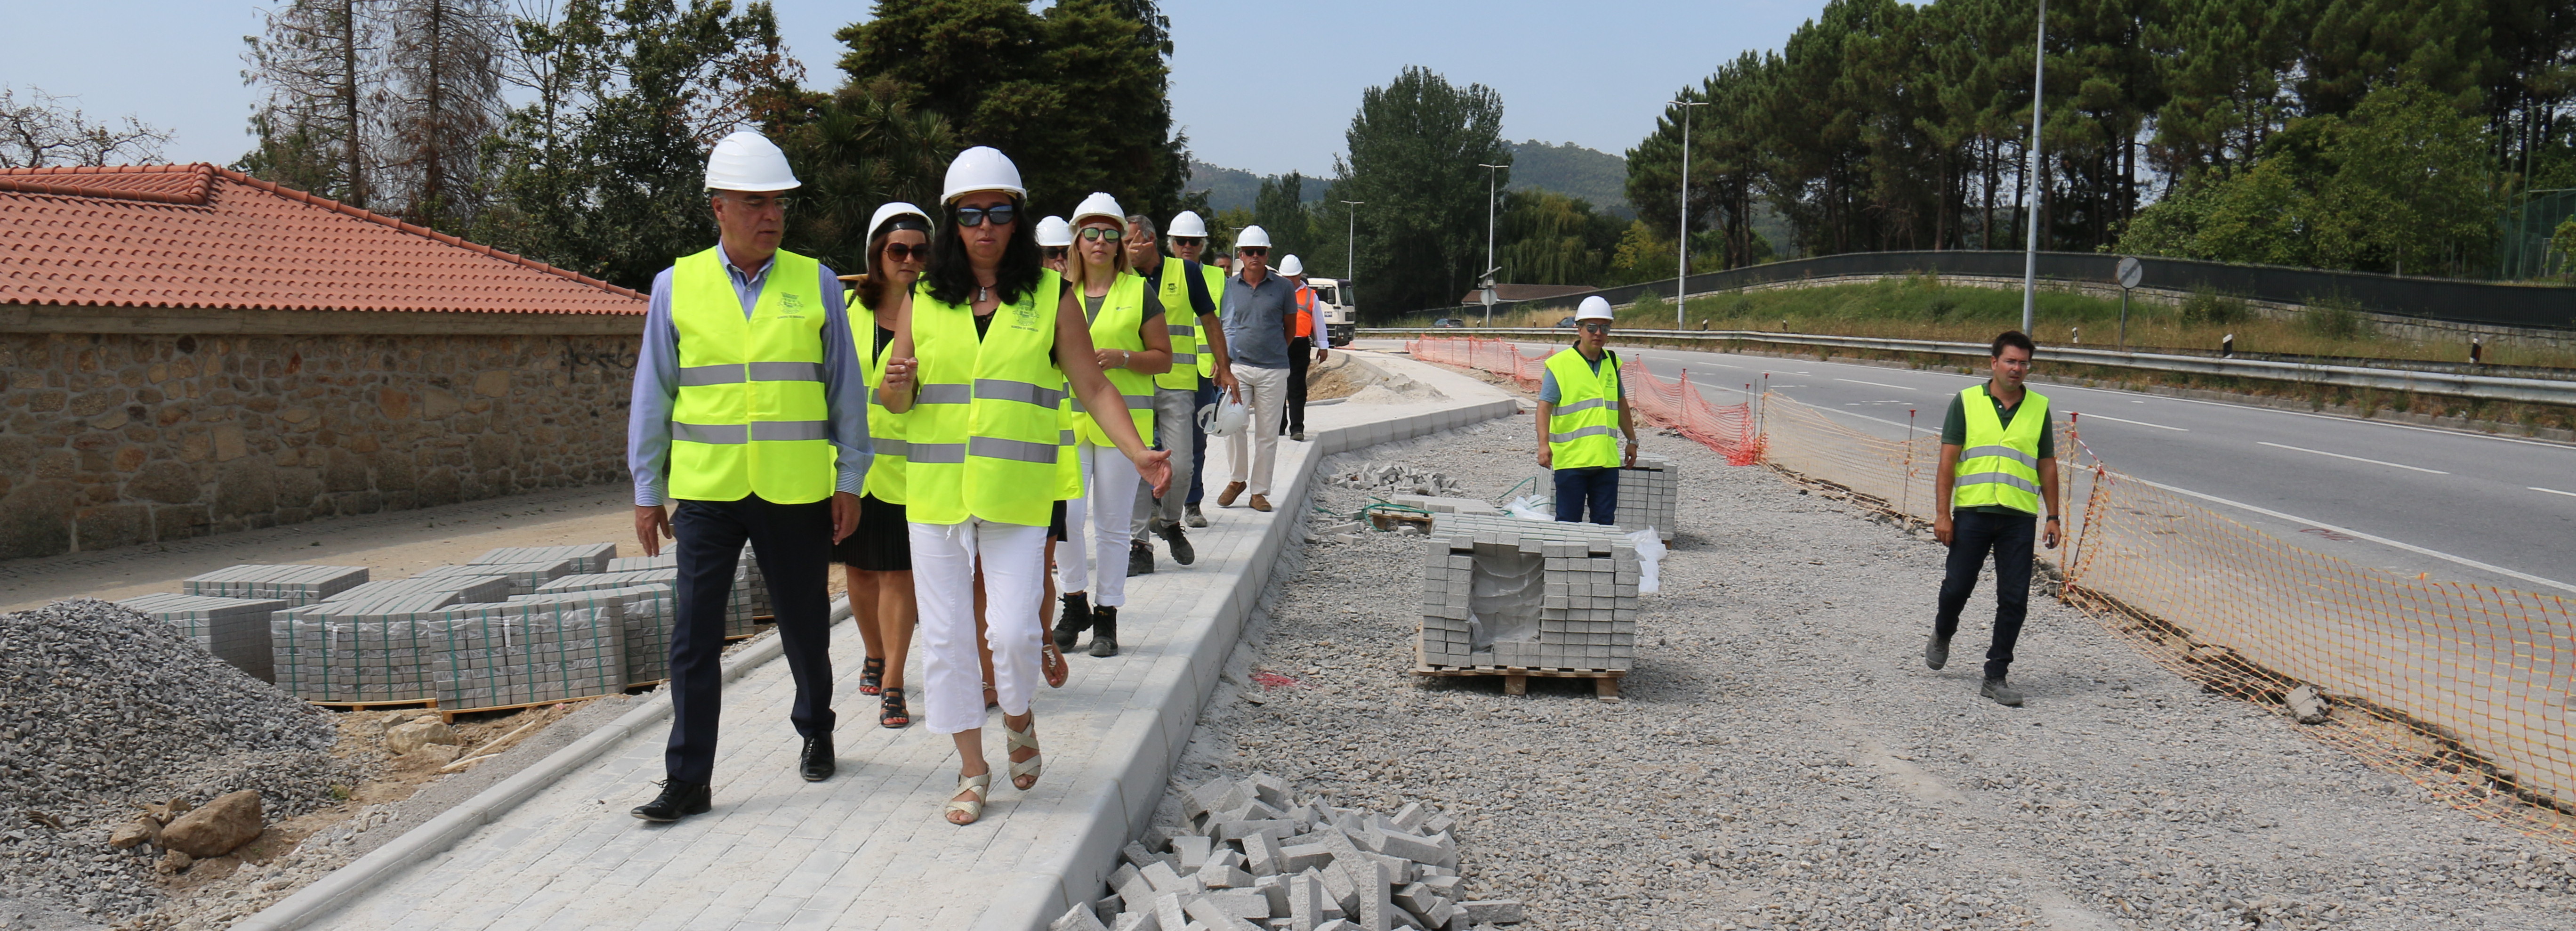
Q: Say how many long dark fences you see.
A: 1